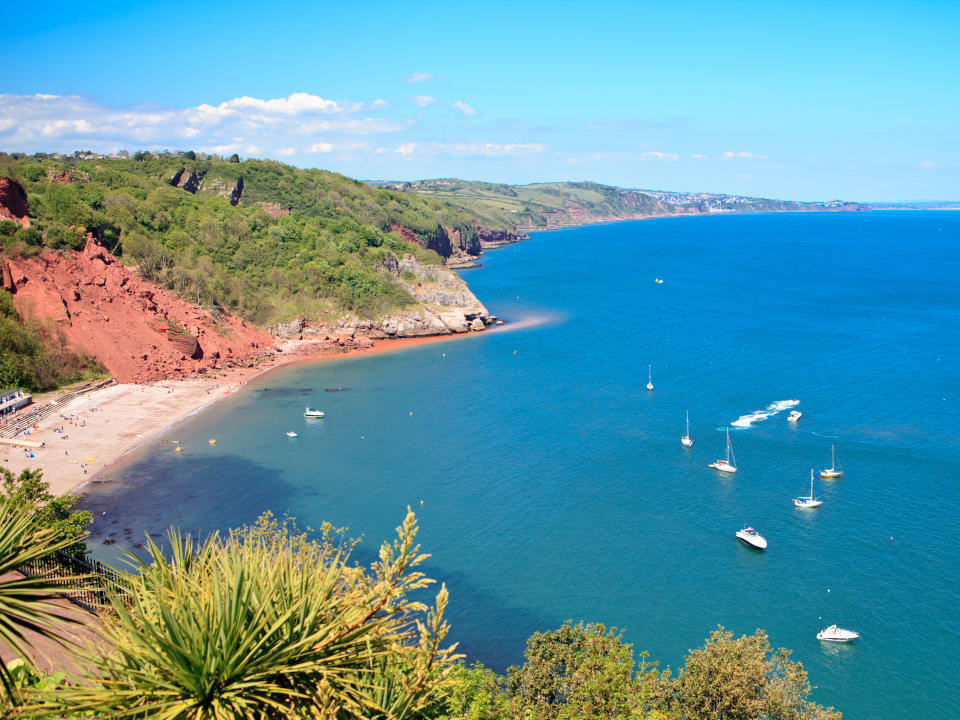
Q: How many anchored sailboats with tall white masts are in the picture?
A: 5